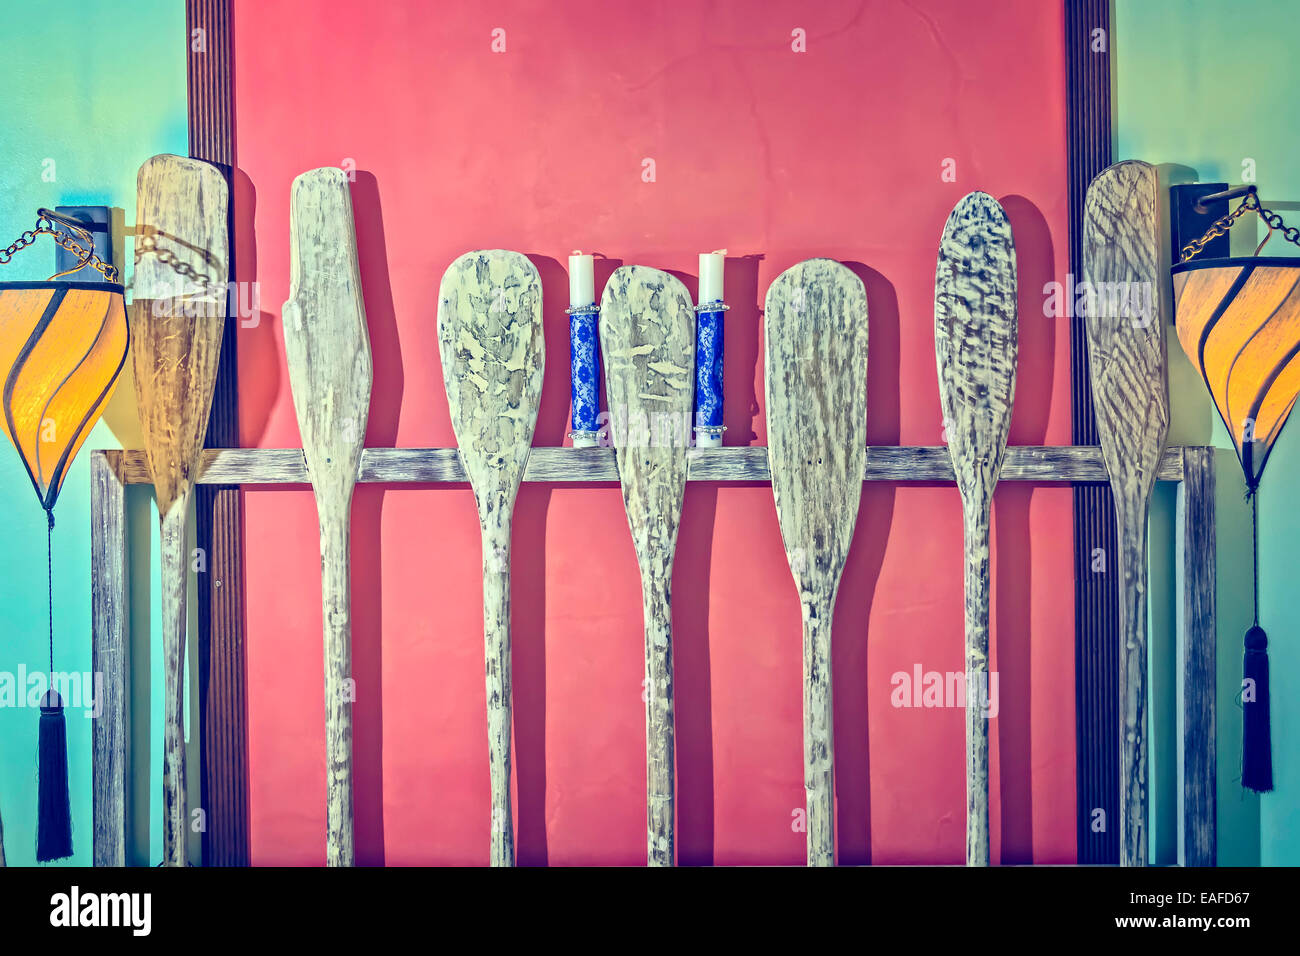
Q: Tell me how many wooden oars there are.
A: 7